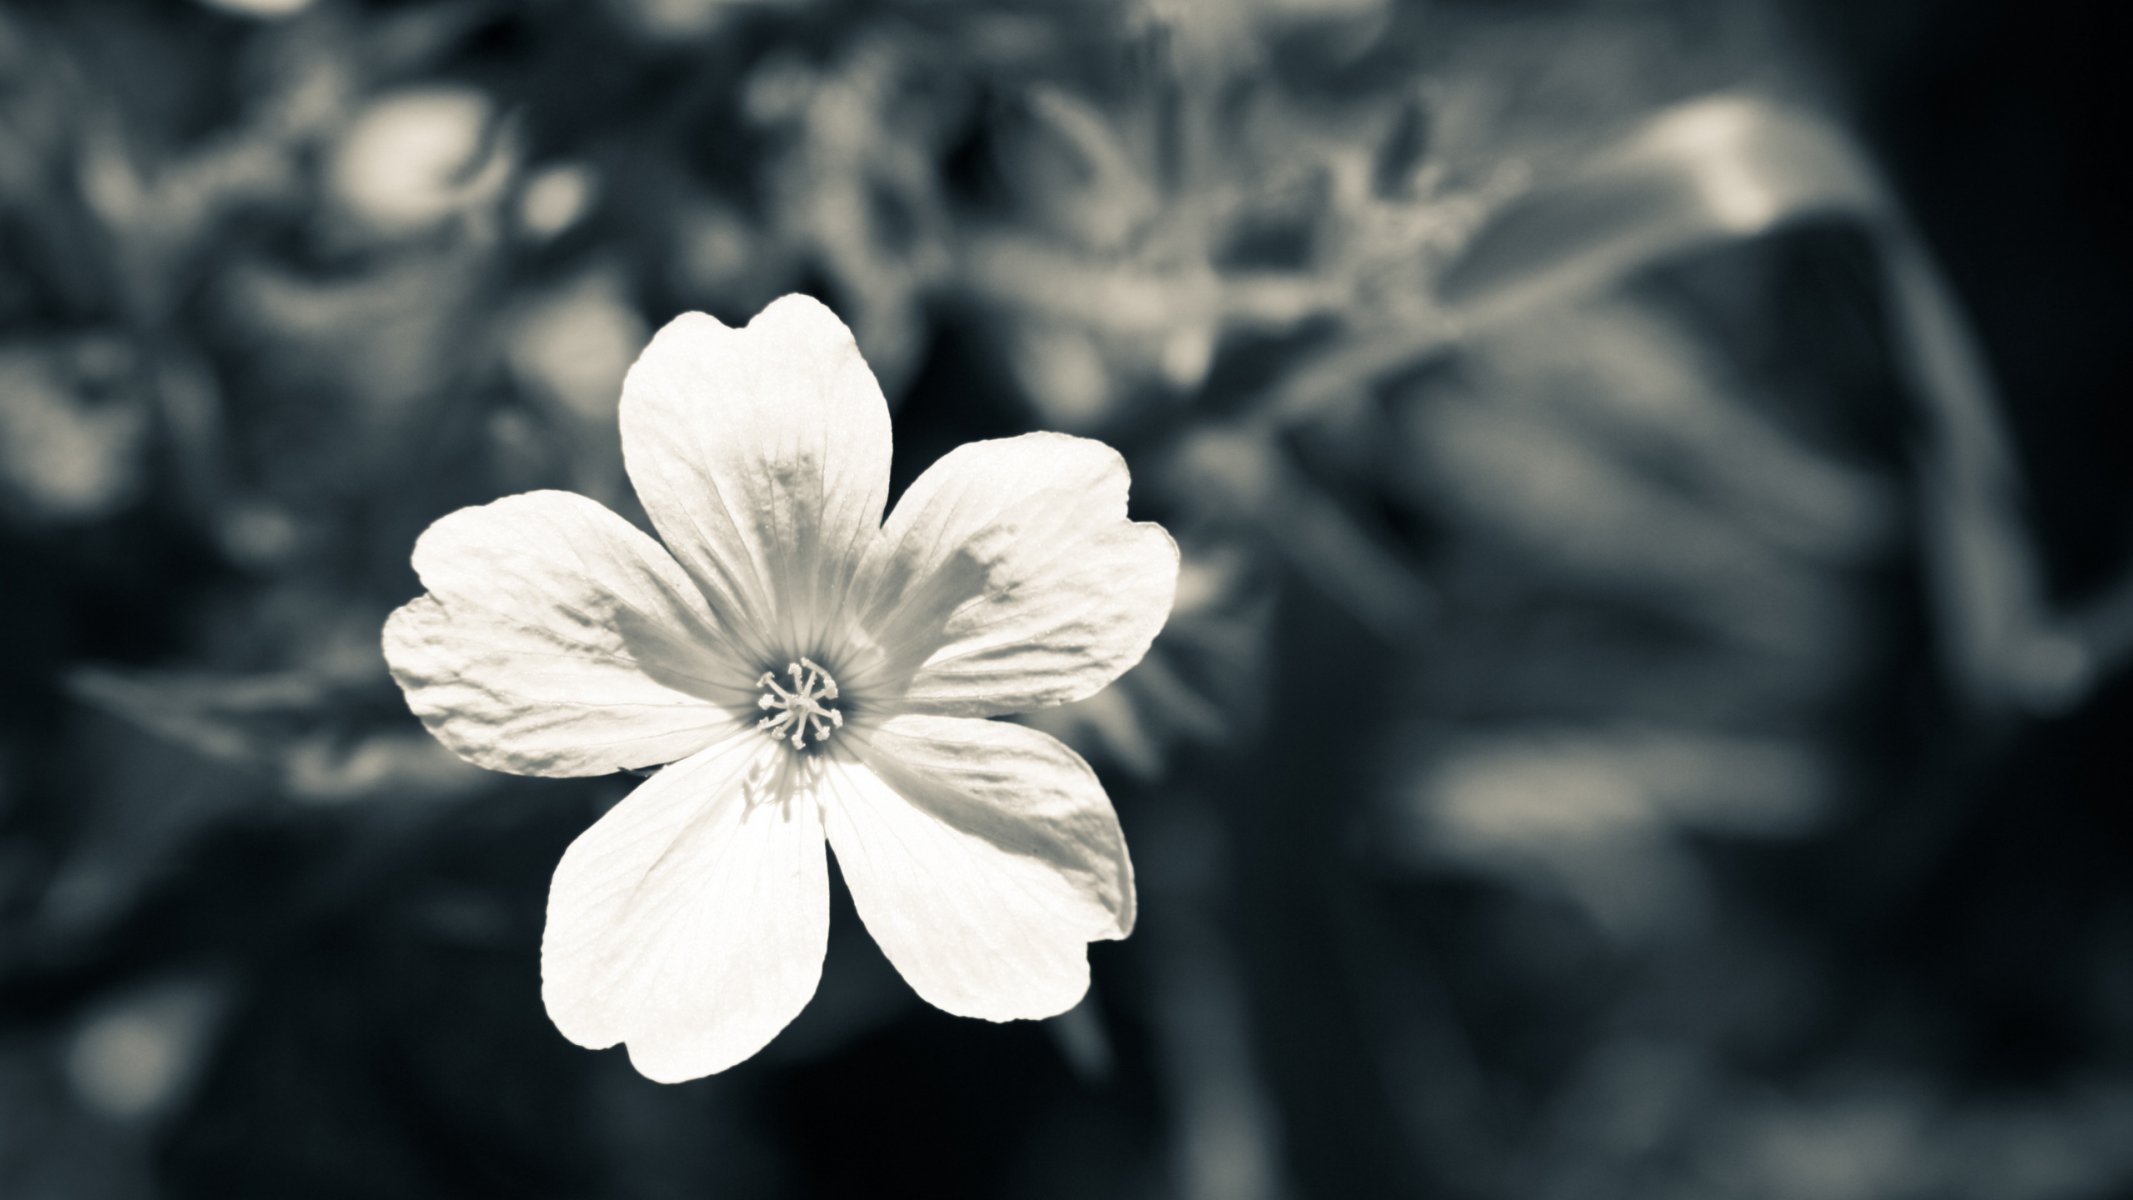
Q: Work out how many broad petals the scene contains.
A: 5